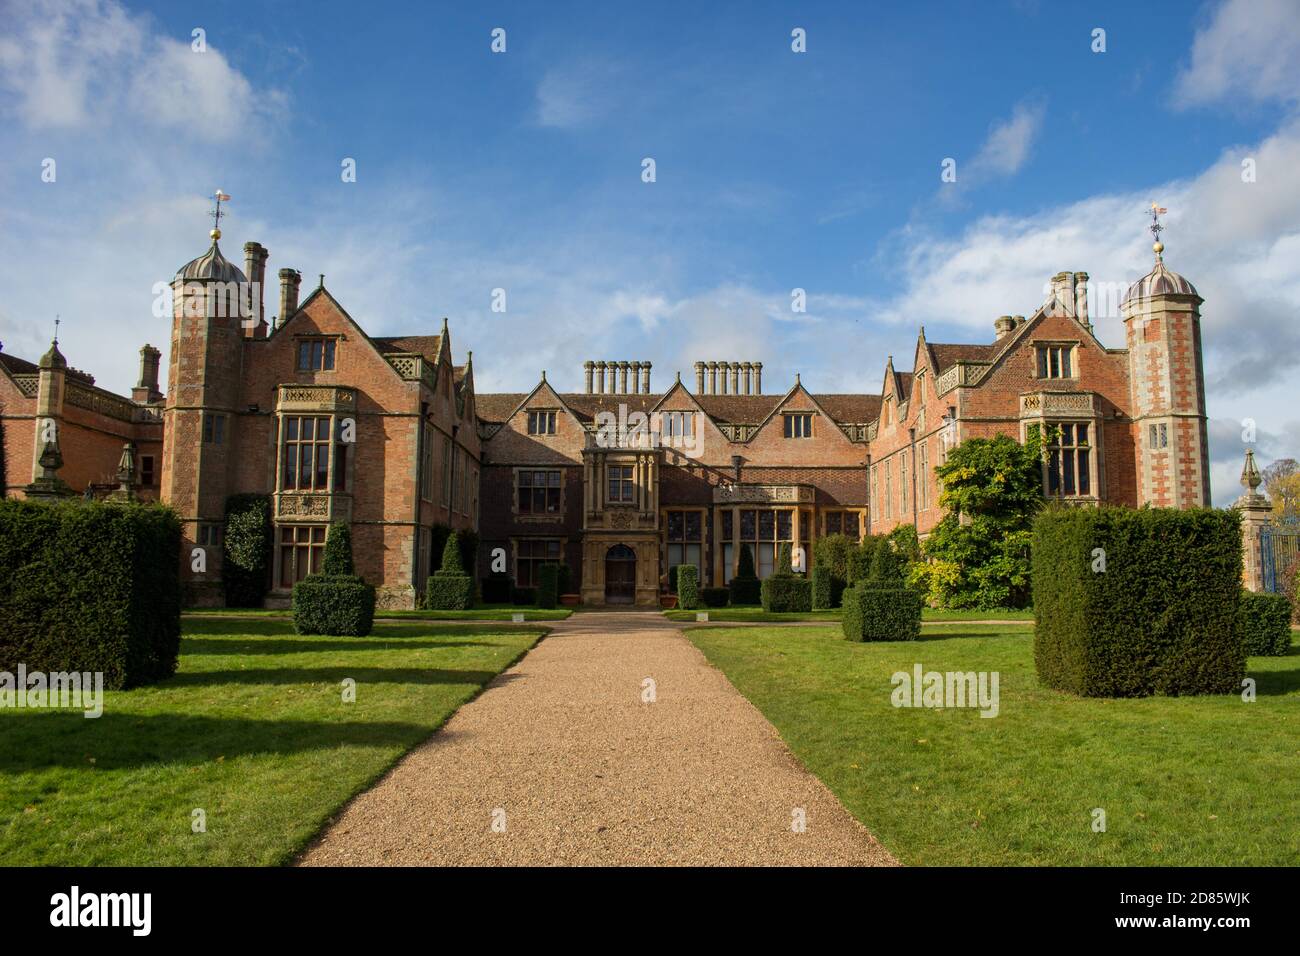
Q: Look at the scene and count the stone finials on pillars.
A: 3